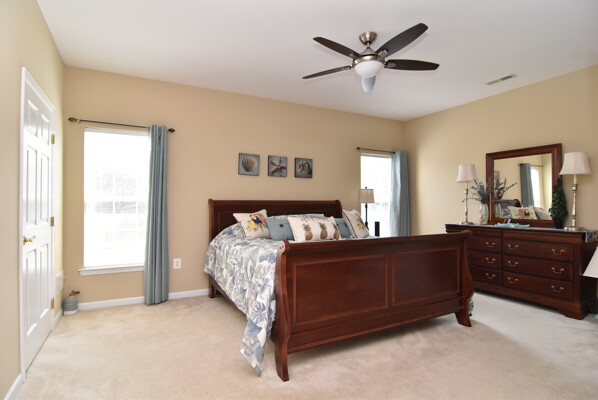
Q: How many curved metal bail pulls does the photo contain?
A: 9